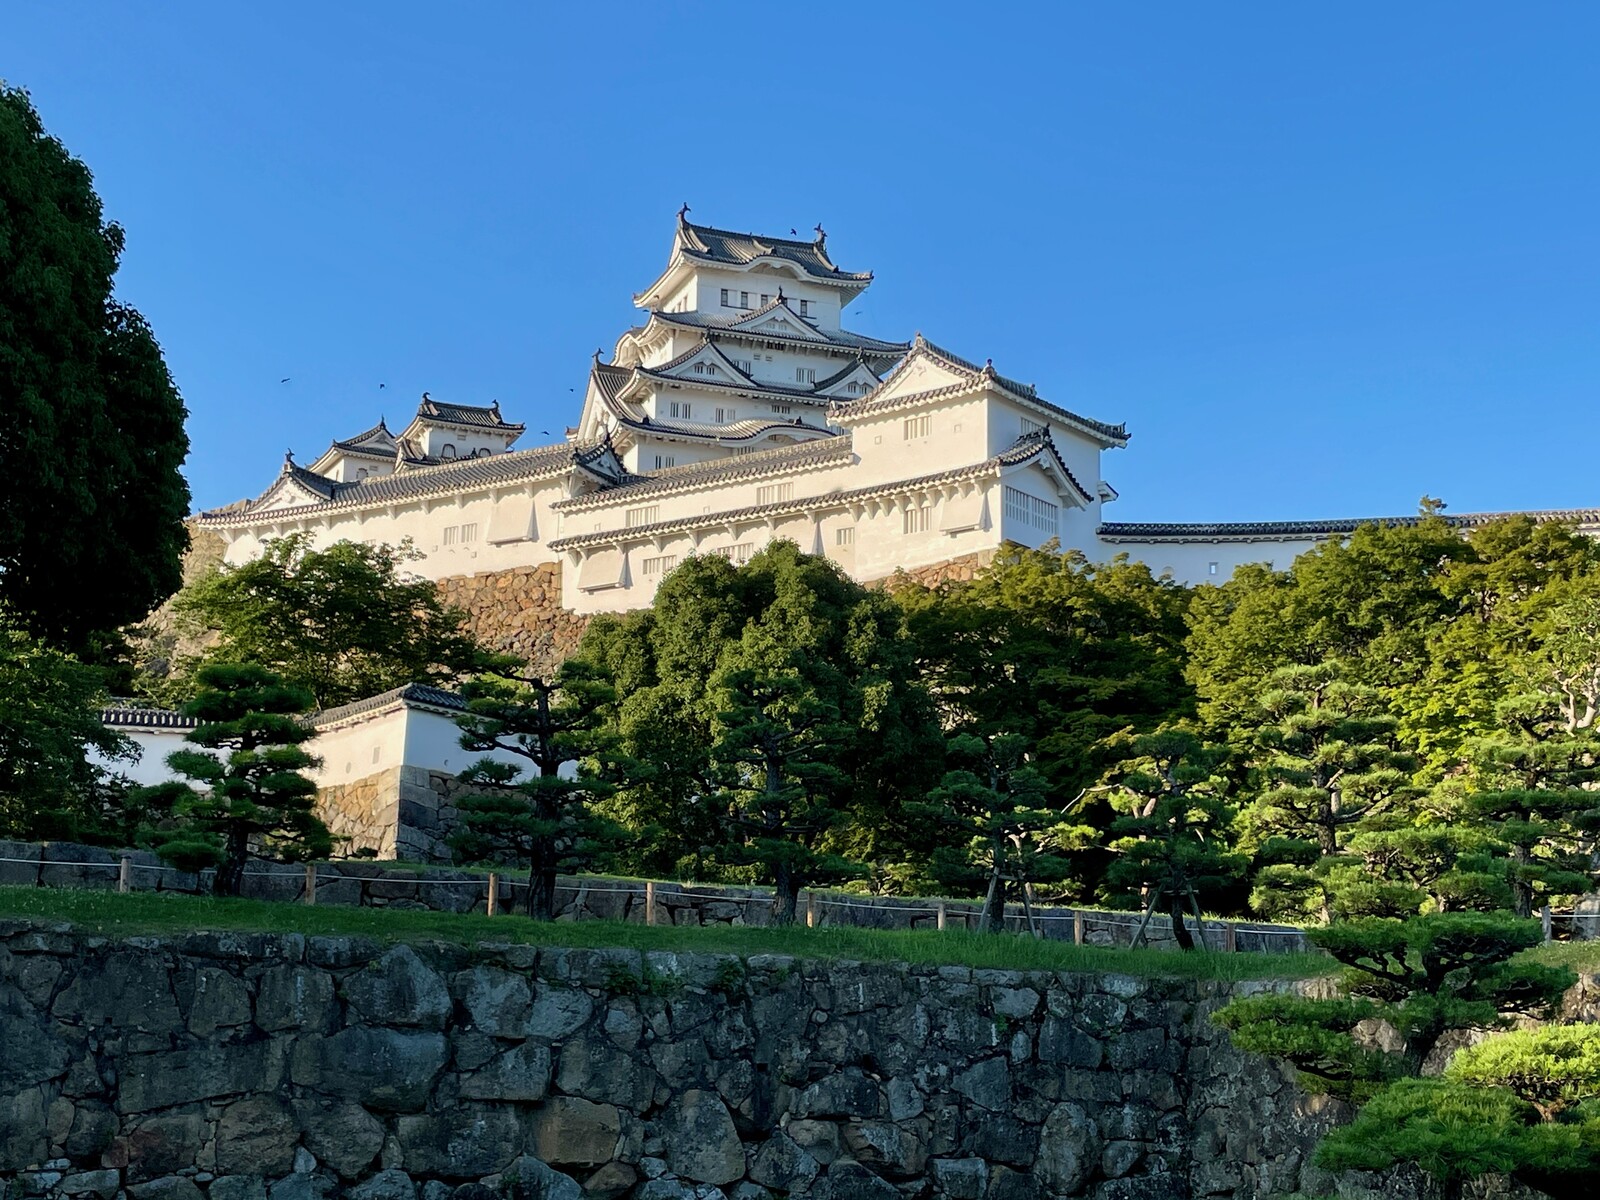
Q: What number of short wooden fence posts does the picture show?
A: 9